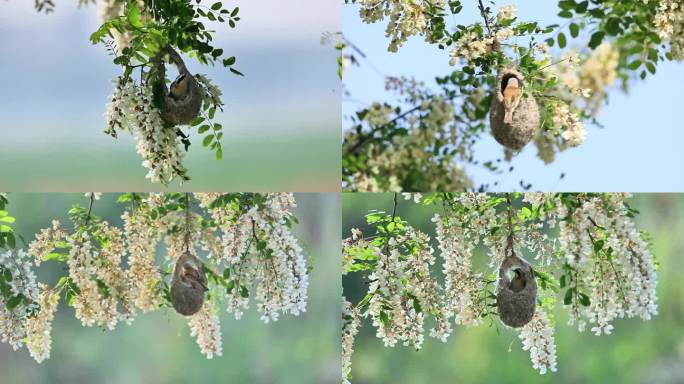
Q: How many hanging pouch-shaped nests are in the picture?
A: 4